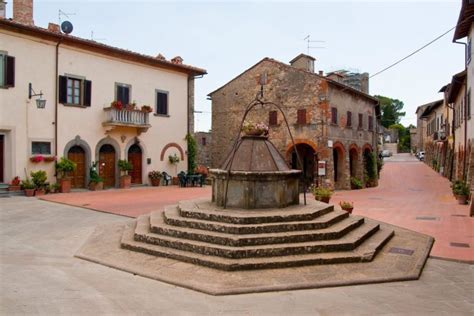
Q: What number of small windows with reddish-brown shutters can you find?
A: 6